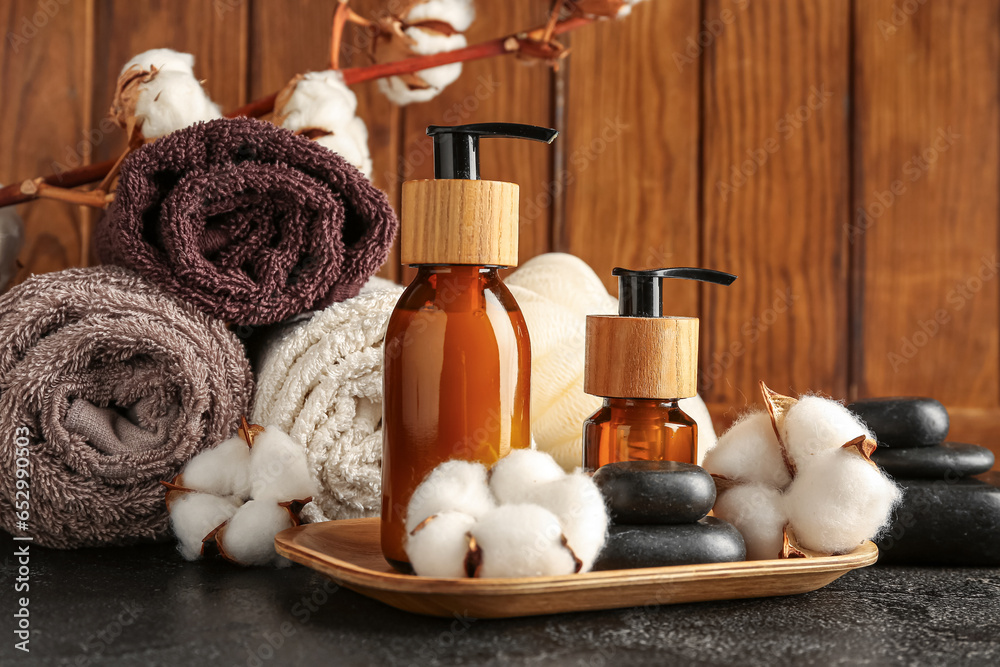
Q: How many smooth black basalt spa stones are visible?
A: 5